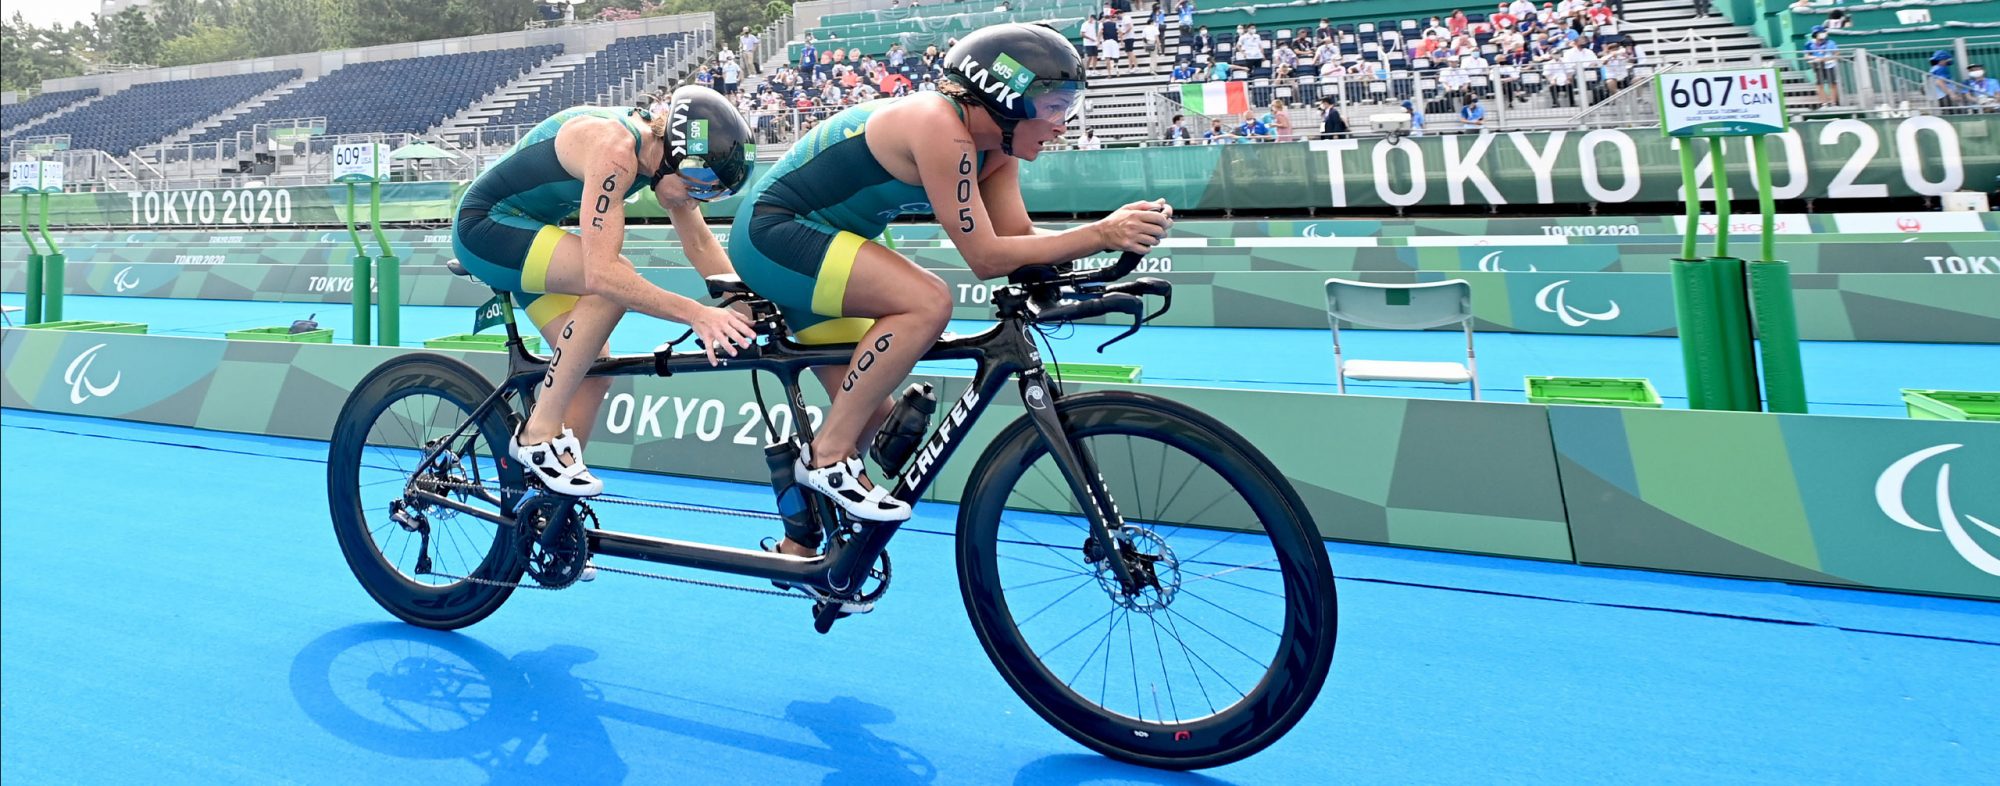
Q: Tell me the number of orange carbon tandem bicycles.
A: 0